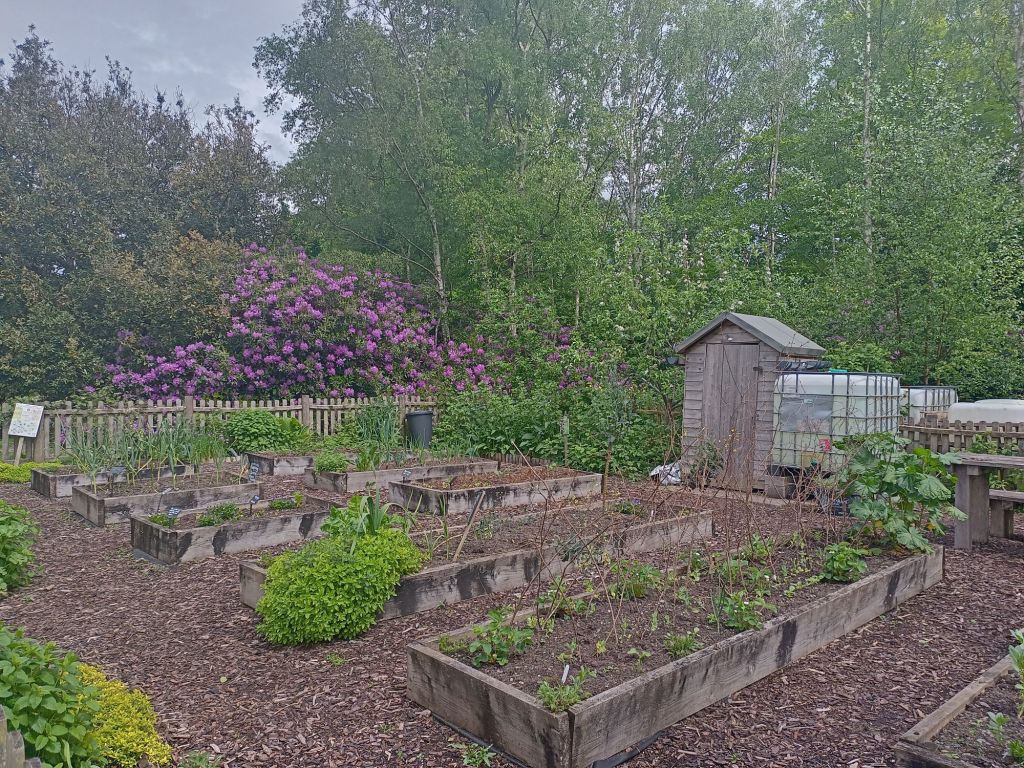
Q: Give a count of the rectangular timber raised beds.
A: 9